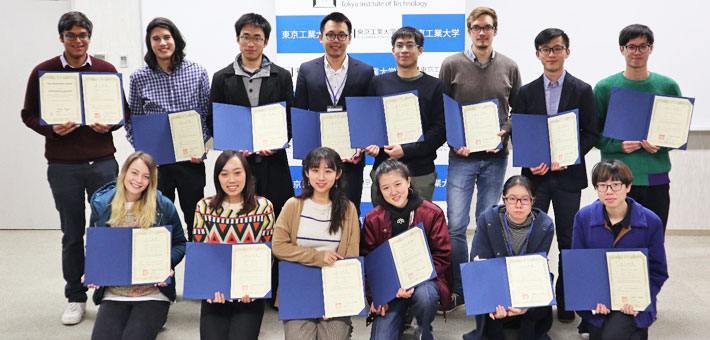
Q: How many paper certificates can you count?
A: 15